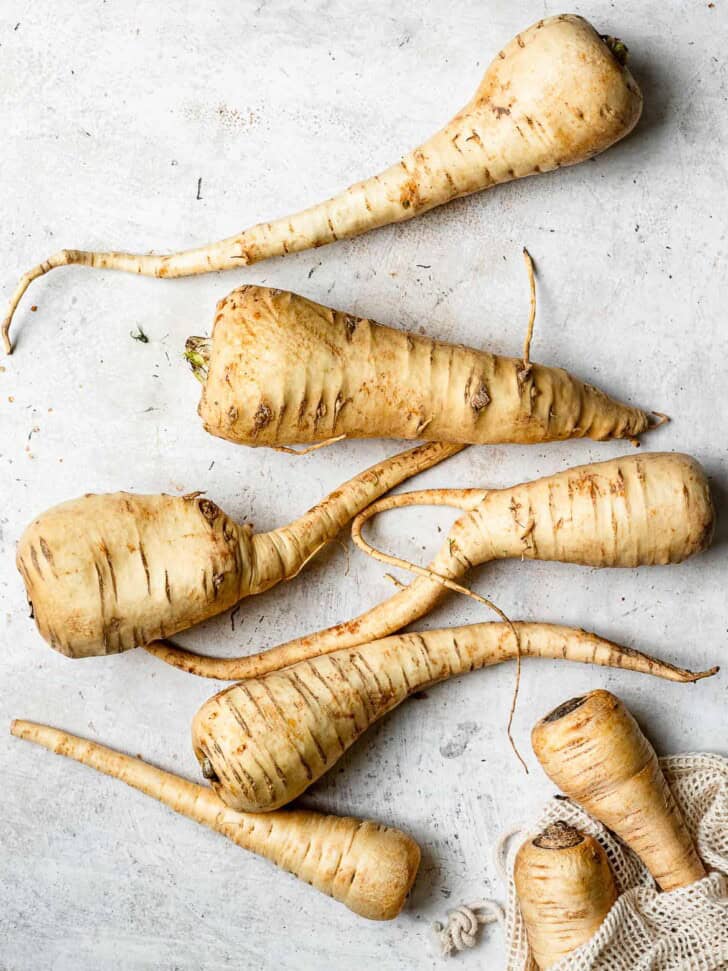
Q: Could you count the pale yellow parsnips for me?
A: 8